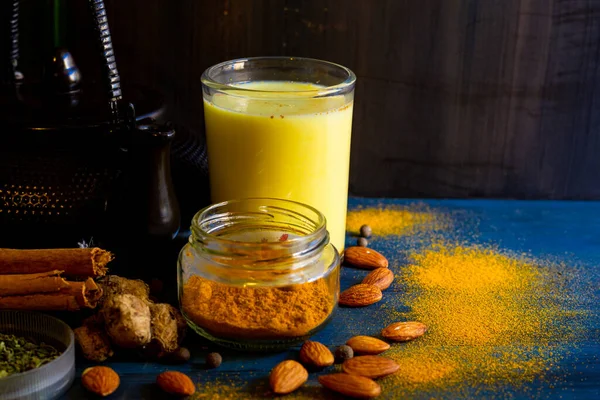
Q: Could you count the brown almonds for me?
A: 11